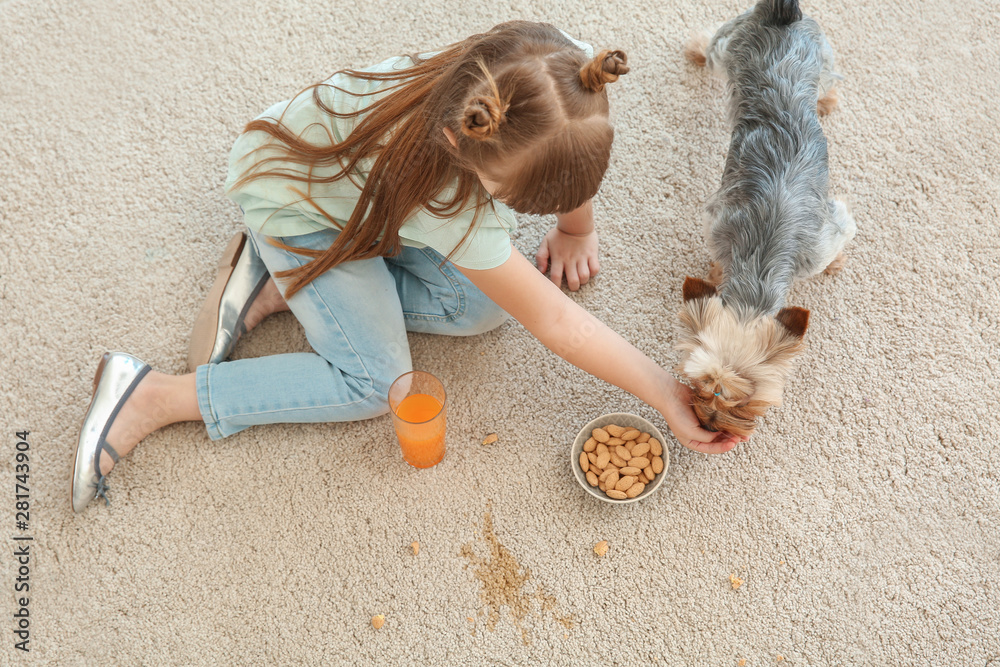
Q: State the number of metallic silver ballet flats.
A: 2